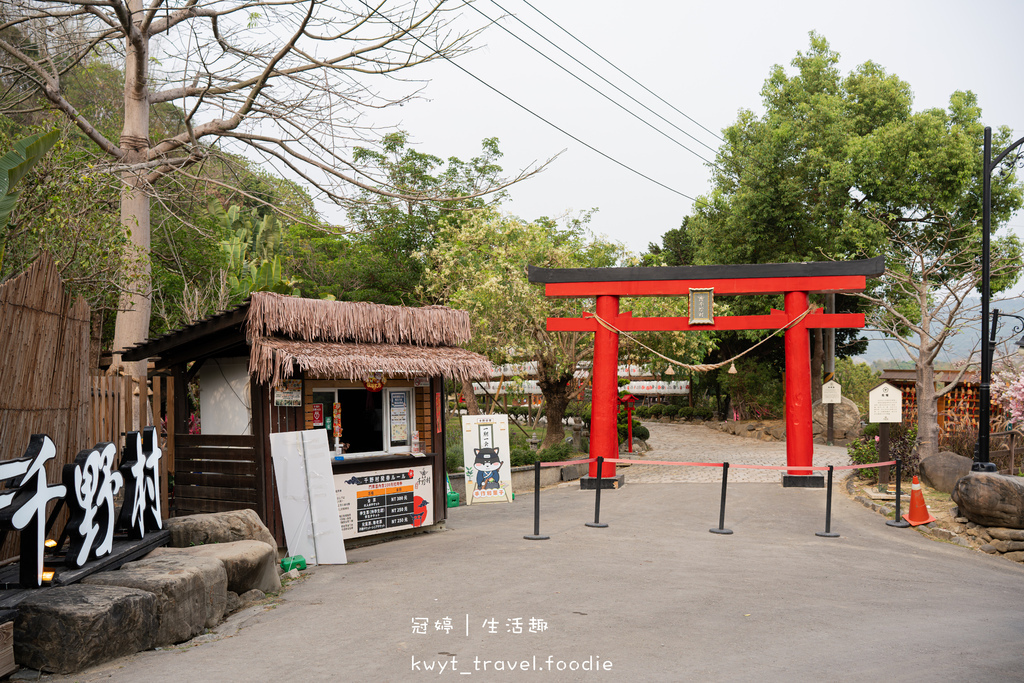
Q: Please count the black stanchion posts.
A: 5